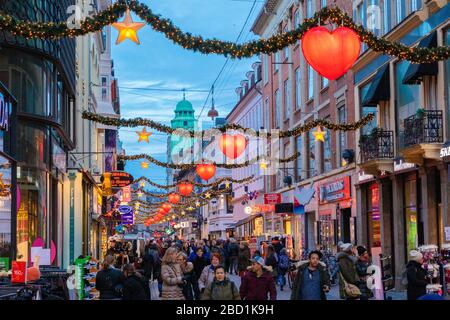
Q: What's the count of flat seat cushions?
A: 0